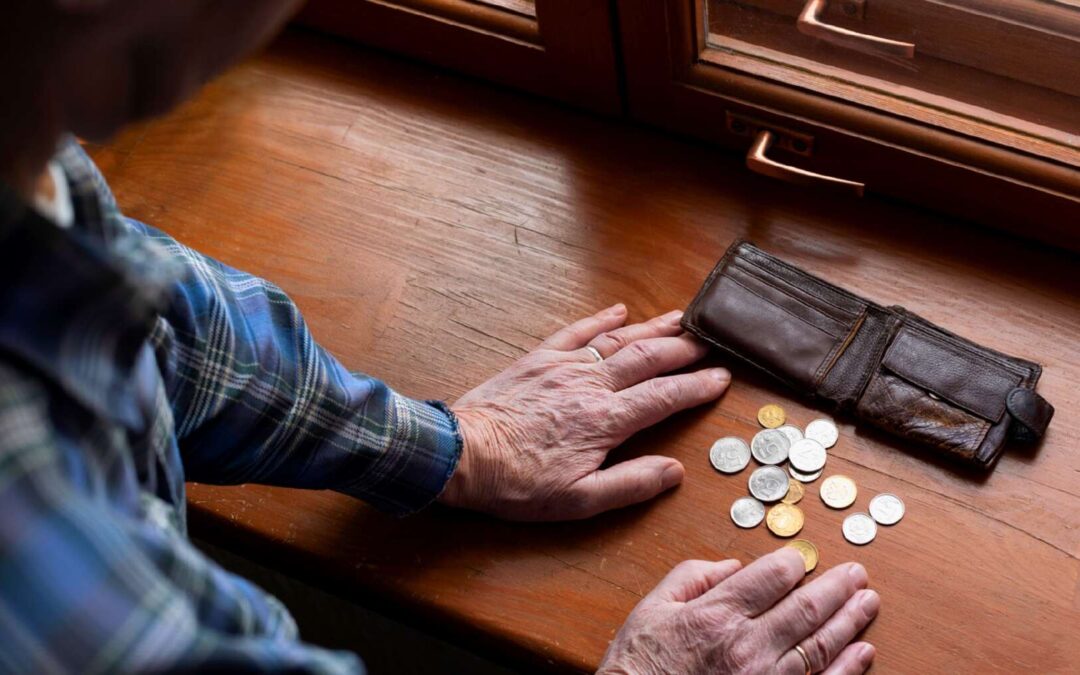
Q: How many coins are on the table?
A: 15